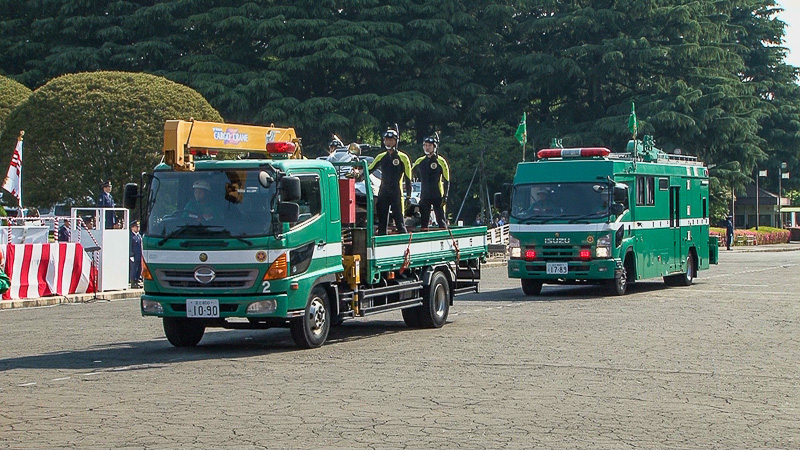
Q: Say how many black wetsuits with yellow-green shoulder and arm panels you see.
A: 2